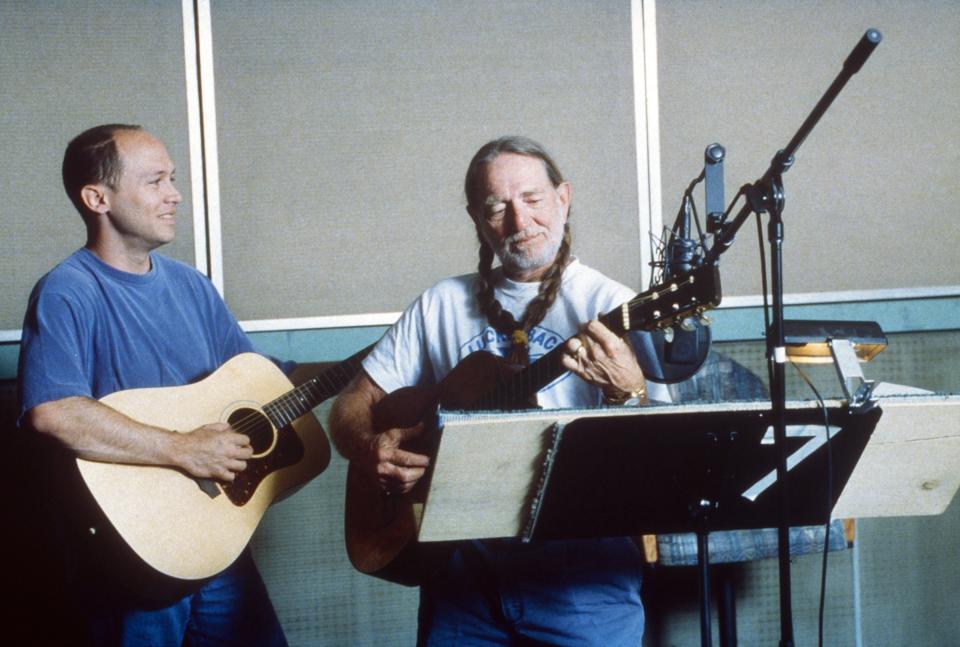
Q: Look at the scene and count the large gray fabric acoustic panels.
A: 3